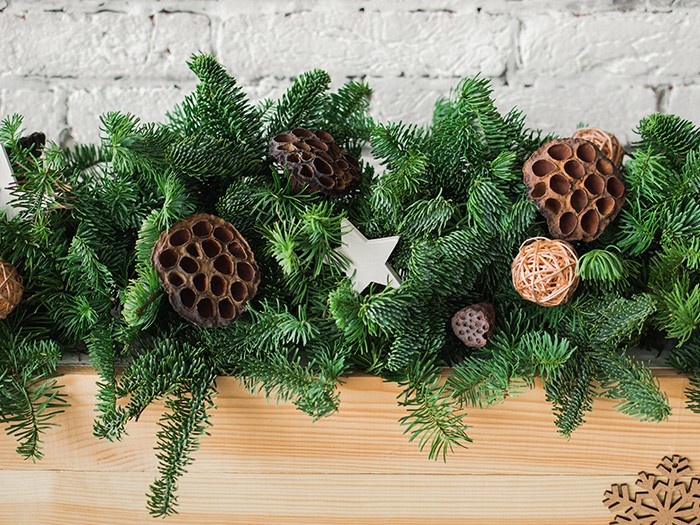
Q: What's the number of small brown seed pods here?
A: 1